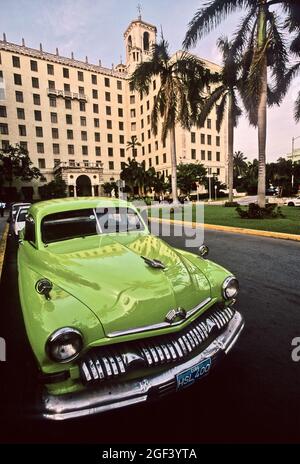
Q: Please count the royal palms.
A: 3